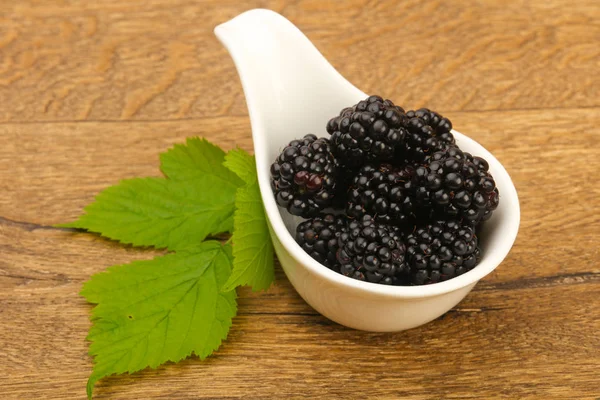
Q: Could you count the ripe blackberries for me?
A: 8